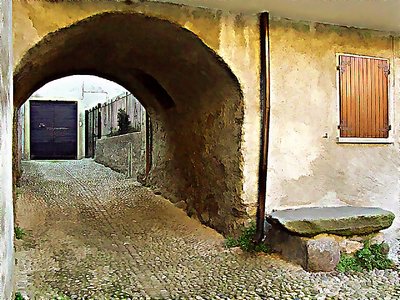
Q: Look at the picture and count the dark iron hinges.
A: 4